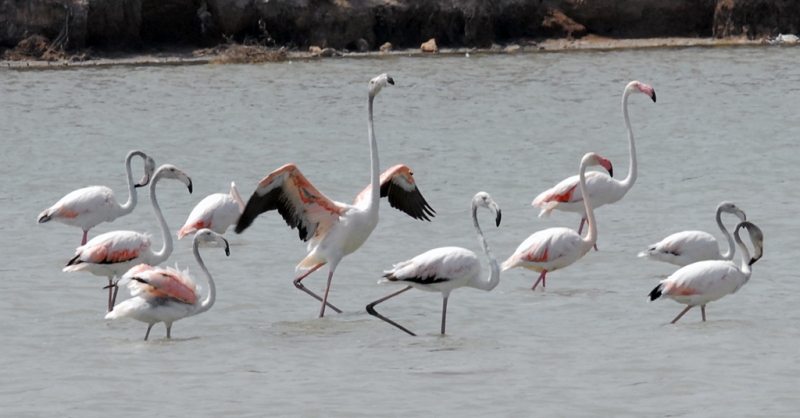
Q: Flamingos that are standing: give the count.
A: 10